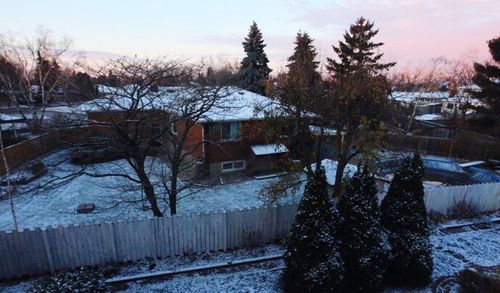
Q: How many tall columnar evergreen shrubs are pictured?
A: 3